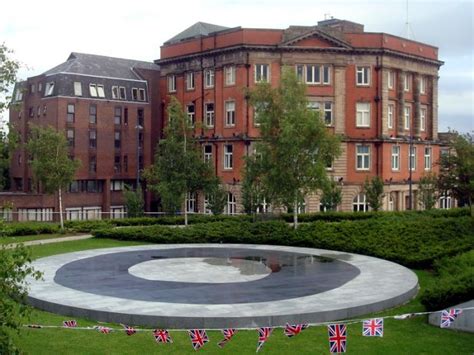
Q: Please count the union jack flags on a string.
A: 11